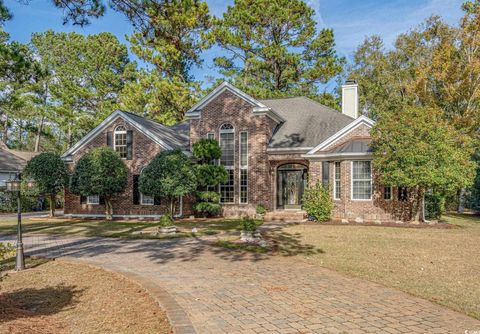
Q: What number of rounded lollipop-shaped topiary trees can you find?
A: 3